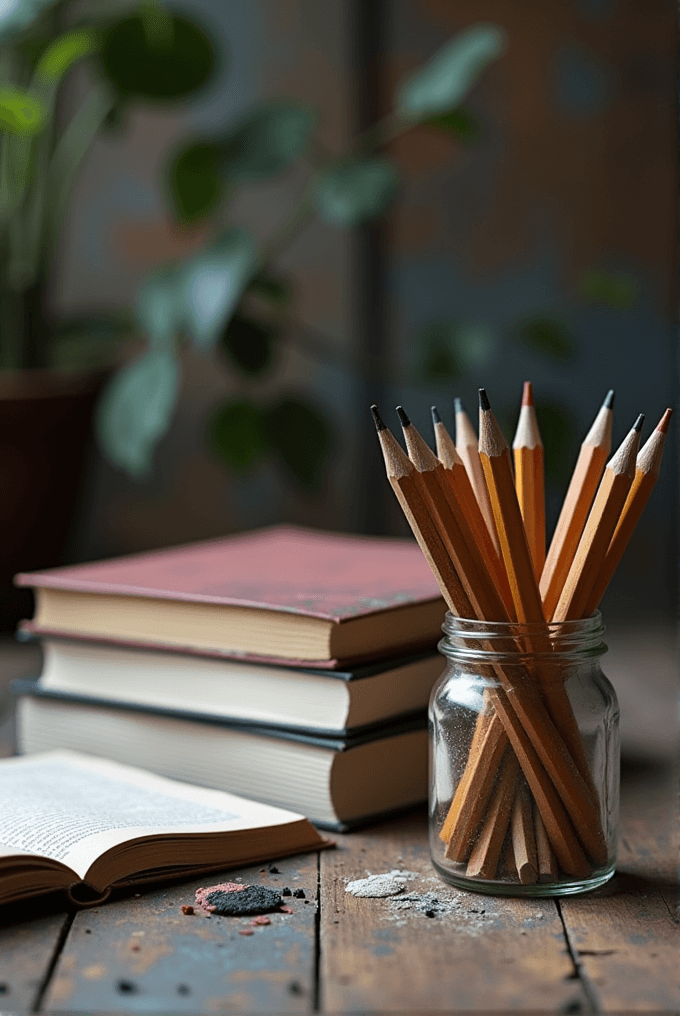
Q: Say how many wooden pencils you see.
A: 9